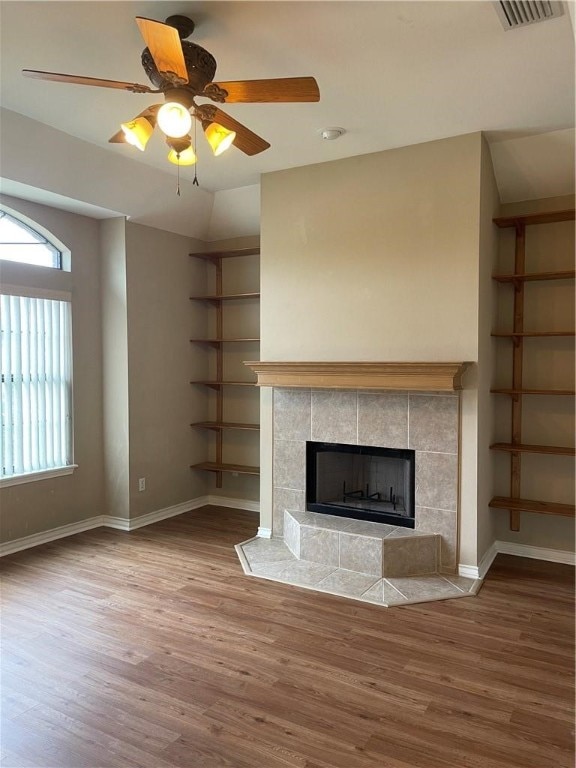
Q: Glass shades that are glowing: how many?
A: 4